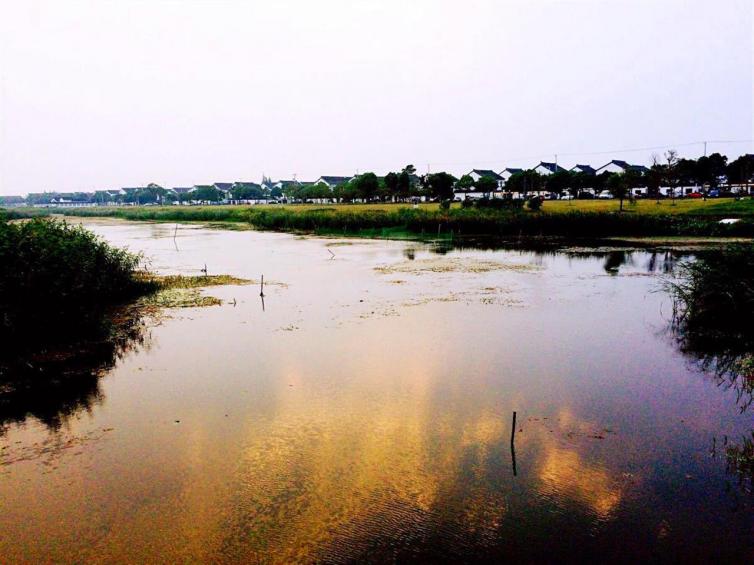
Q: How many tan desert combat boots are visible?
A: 0